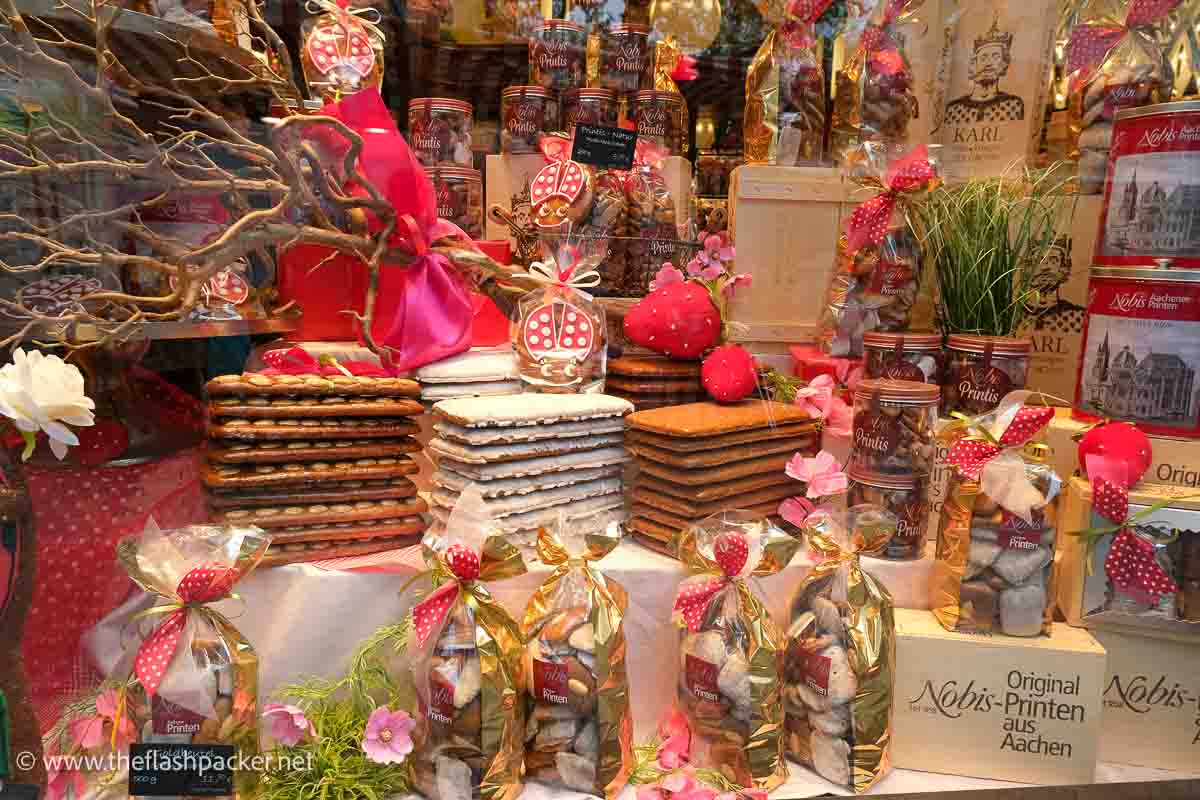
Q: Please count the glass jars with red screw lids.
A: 11